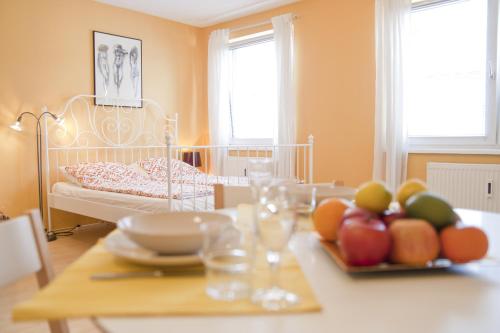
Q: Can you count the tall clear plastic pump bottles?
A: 0